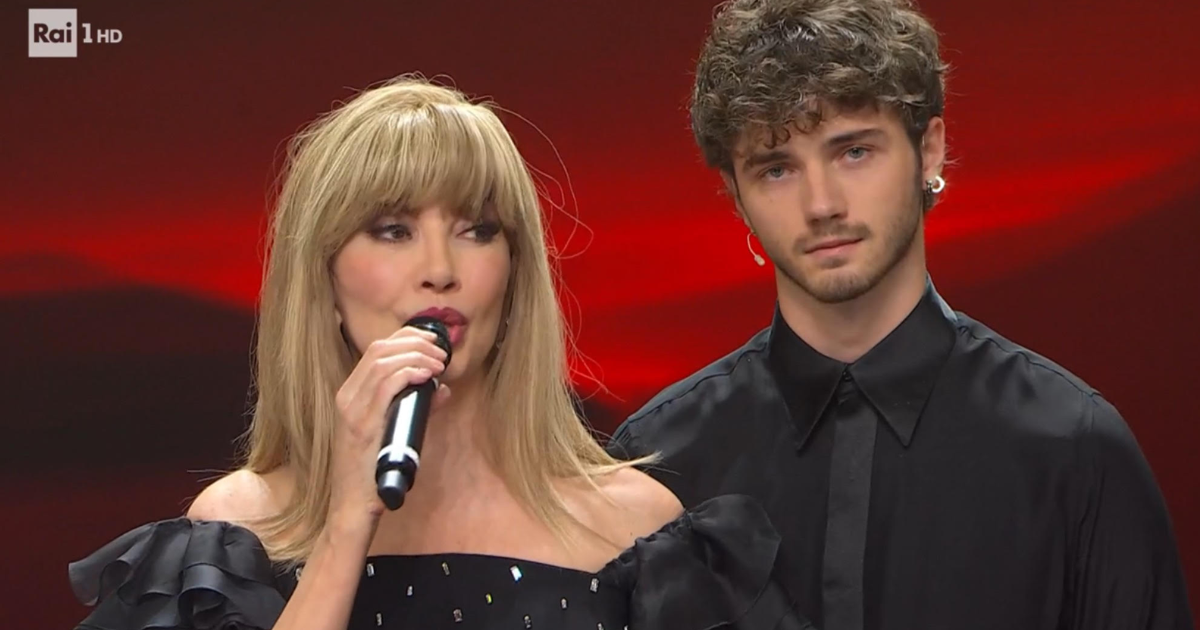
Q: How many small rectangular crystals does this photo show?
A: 13